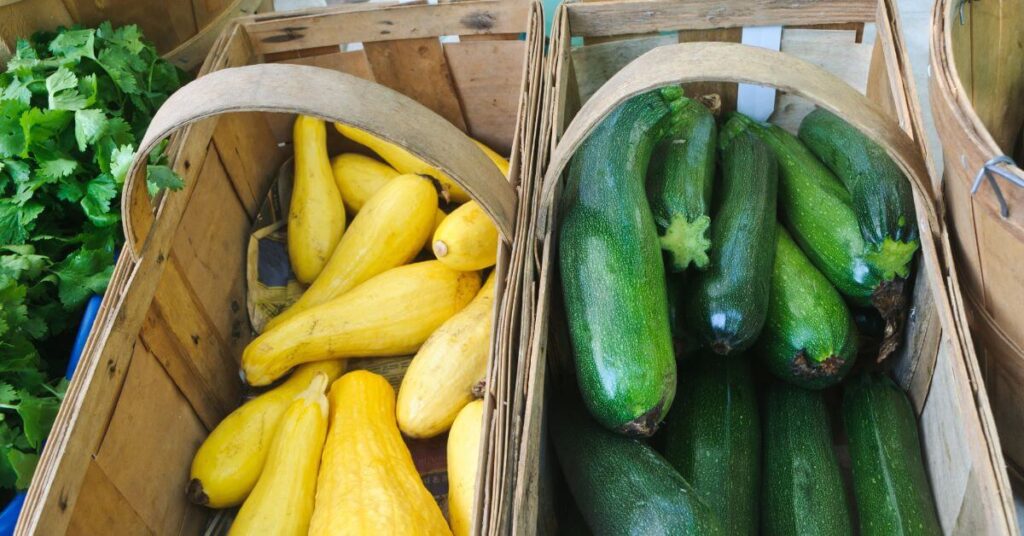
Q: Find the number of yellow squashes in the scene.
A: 11